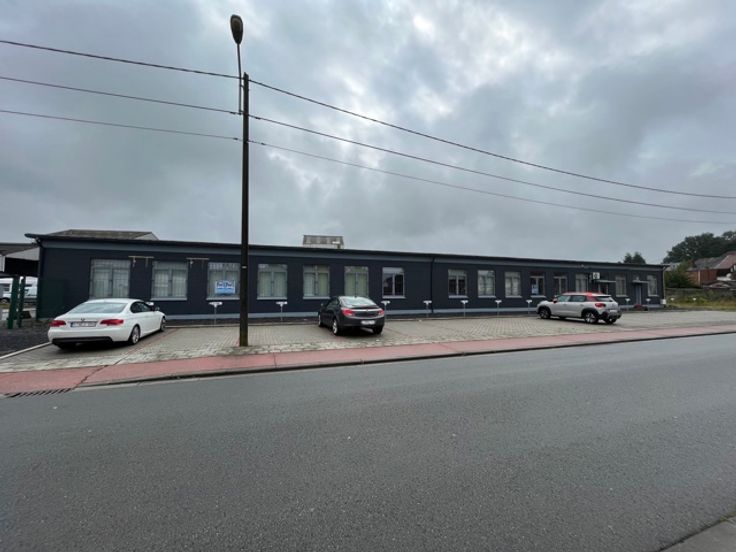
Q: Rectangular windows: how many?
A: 15